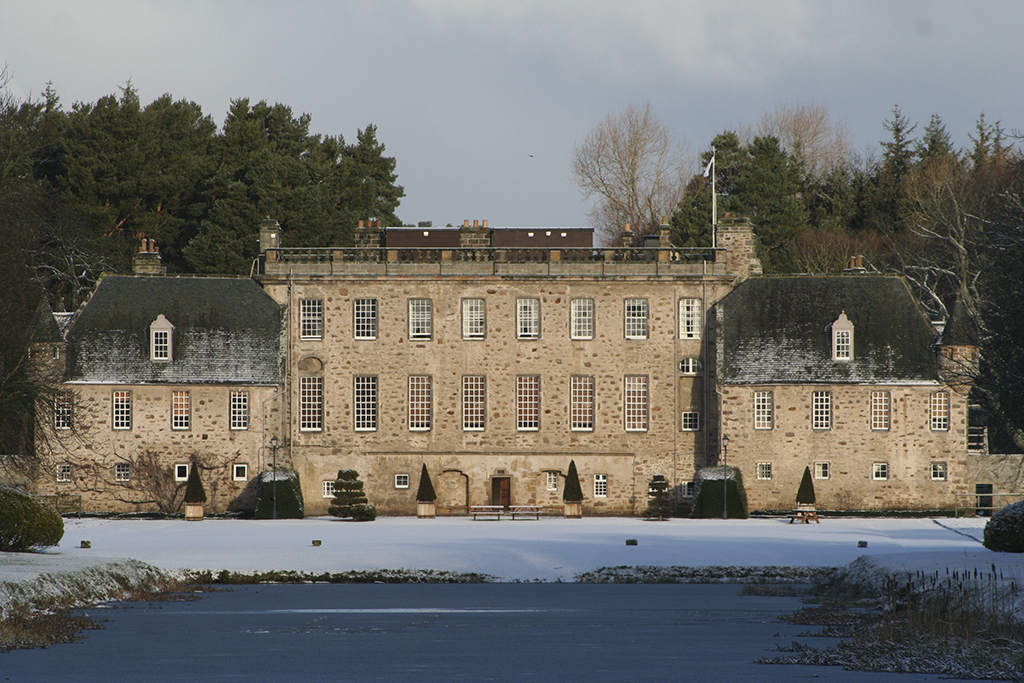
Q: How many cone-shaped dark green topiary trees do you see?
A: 4